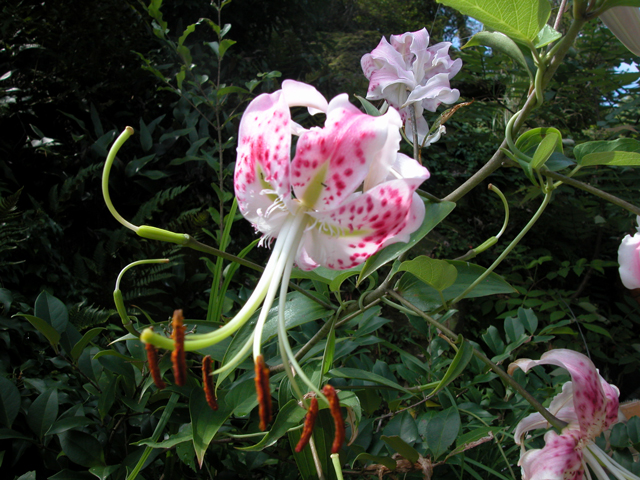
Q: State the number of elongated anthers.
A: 6